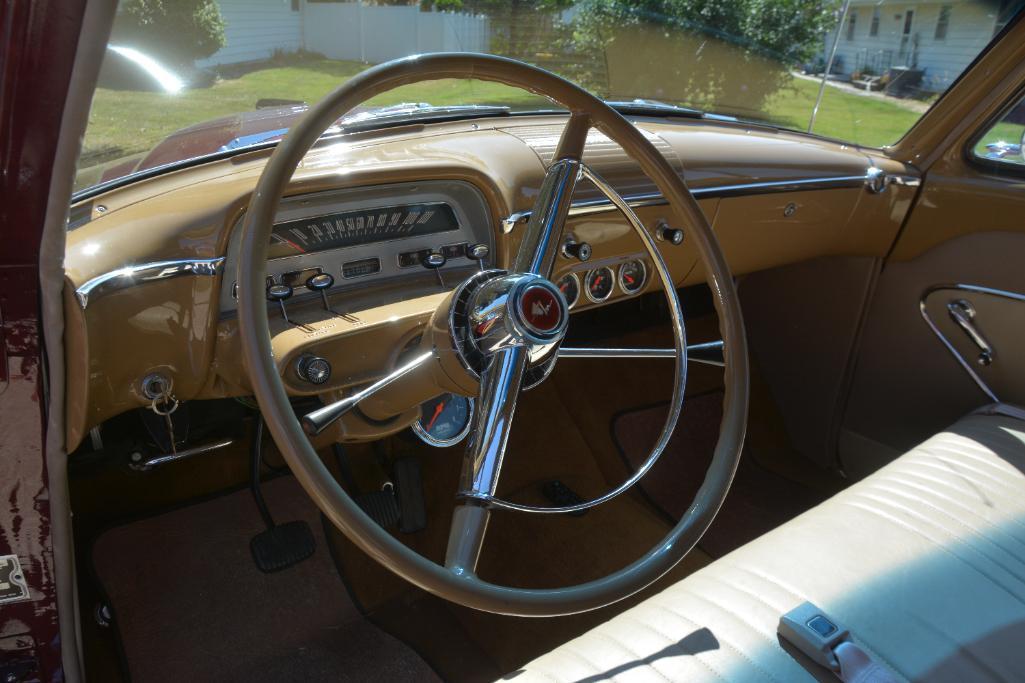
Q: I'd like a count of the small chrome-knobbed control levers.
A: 4